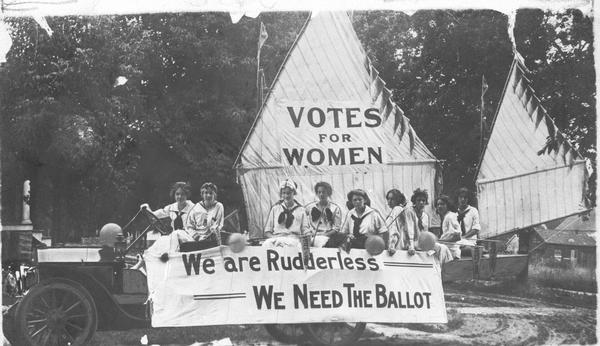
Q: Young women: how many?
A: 9